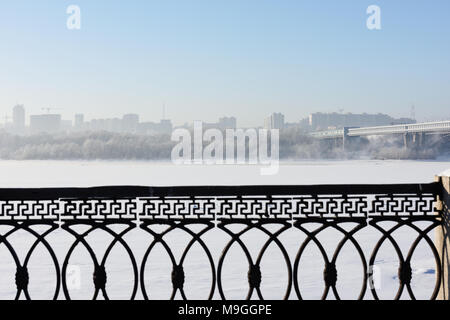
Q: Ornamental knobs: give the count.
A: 6